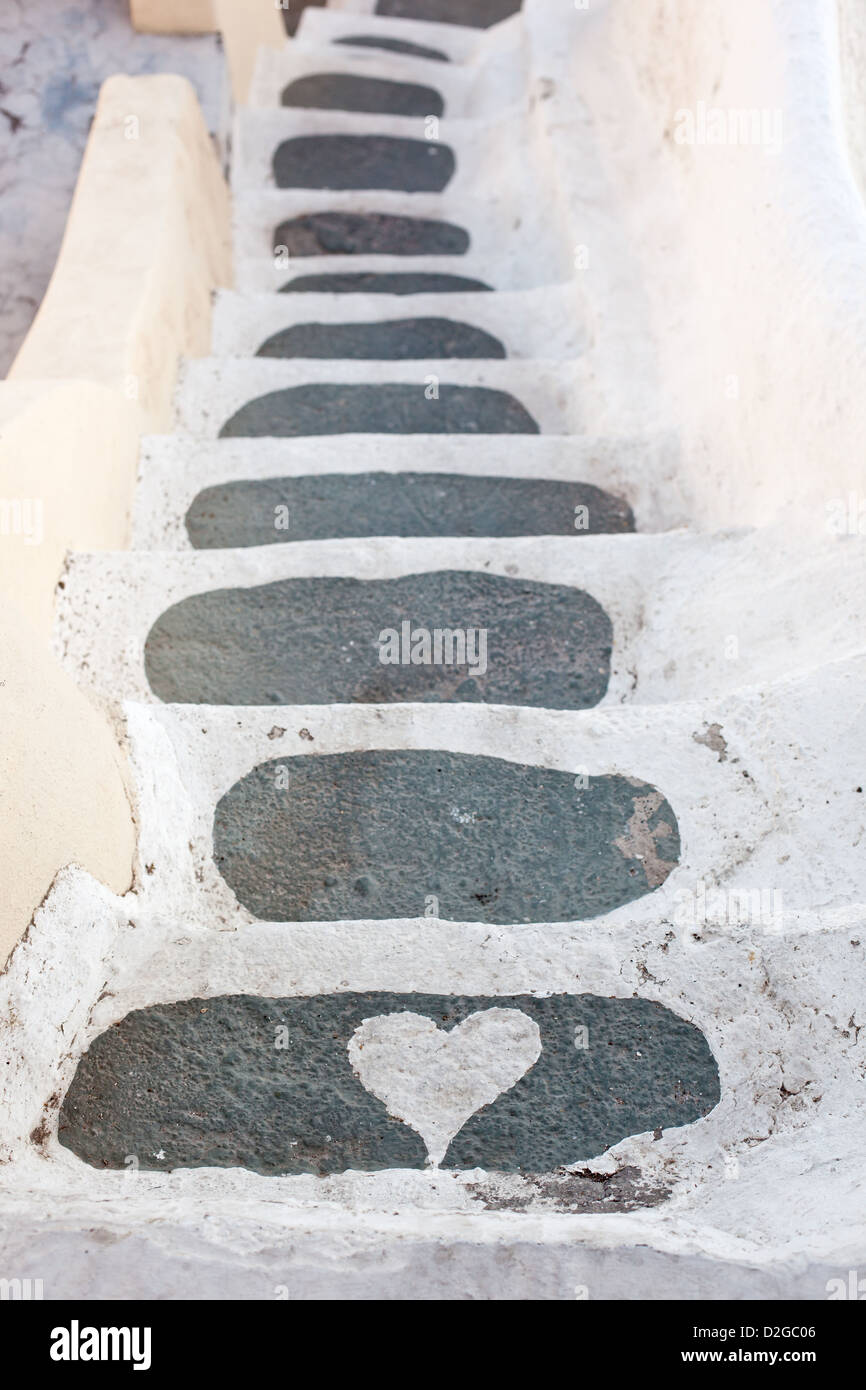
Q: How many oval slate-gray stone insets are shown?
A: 11